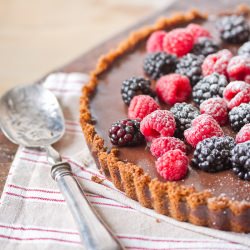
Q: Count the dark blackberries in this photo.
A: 12